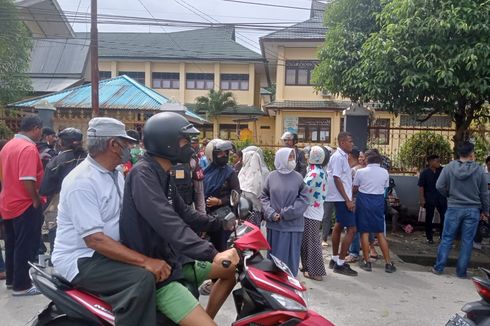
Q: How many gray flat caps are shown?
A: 1